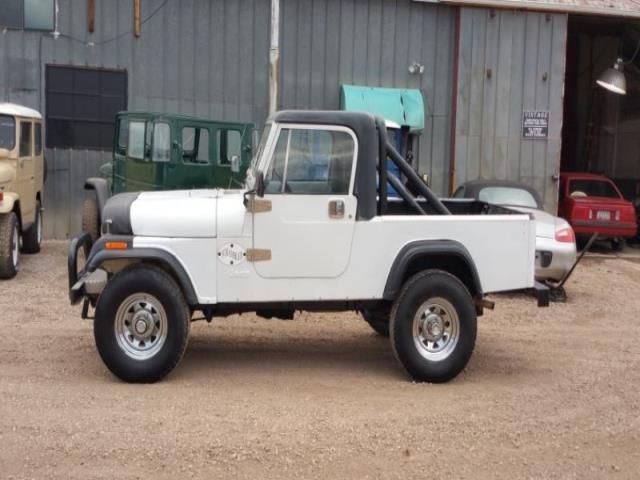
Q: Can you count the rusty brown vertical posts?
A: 2